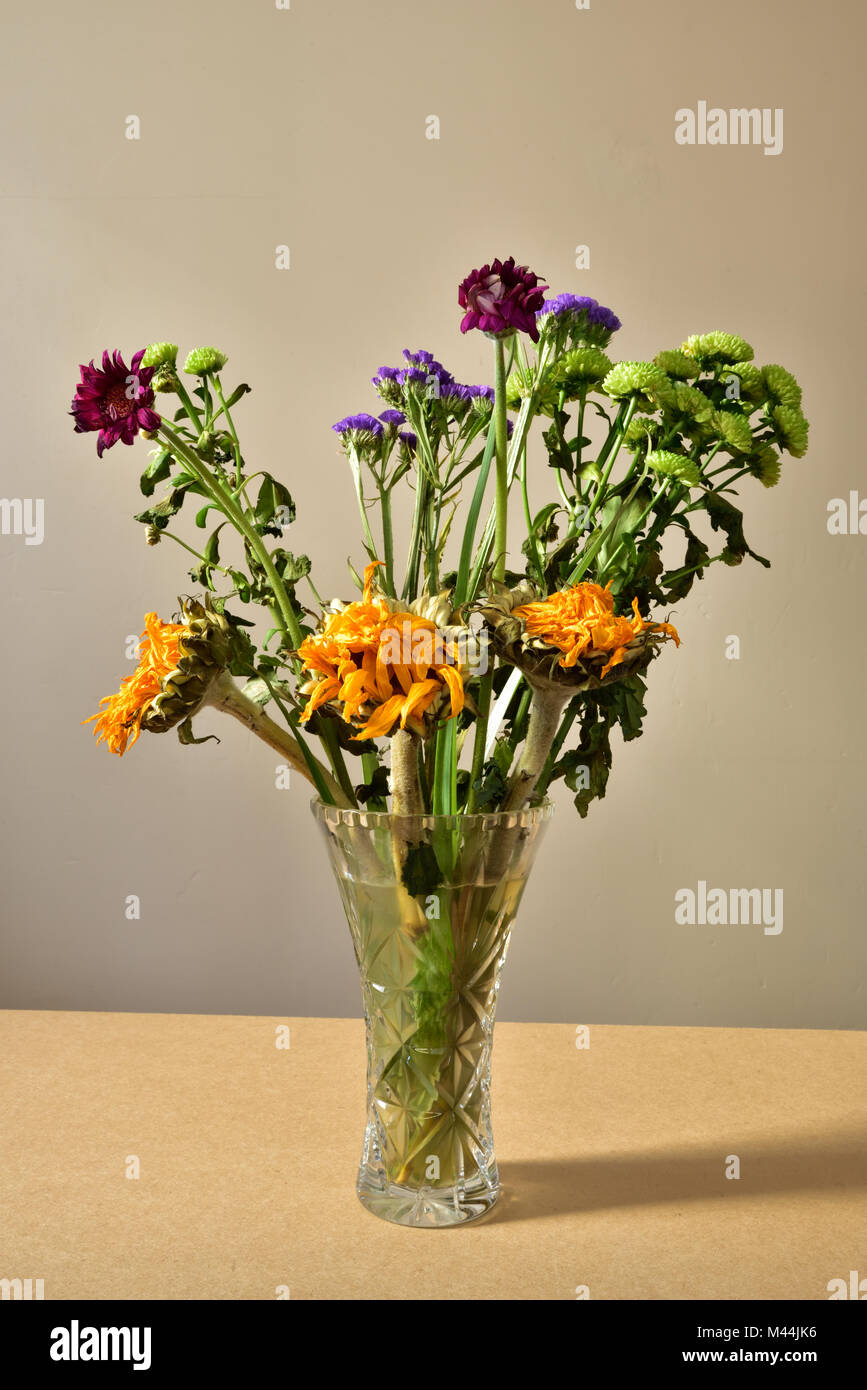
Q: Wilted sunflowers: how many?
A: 3